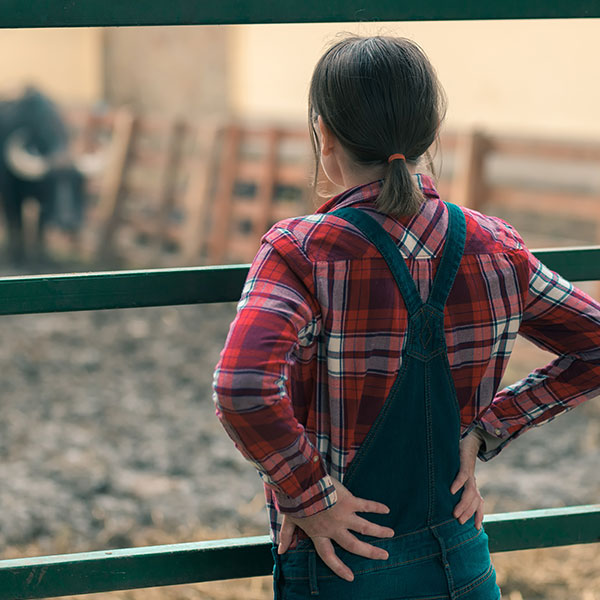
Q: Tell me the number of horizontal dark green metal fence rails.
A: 3